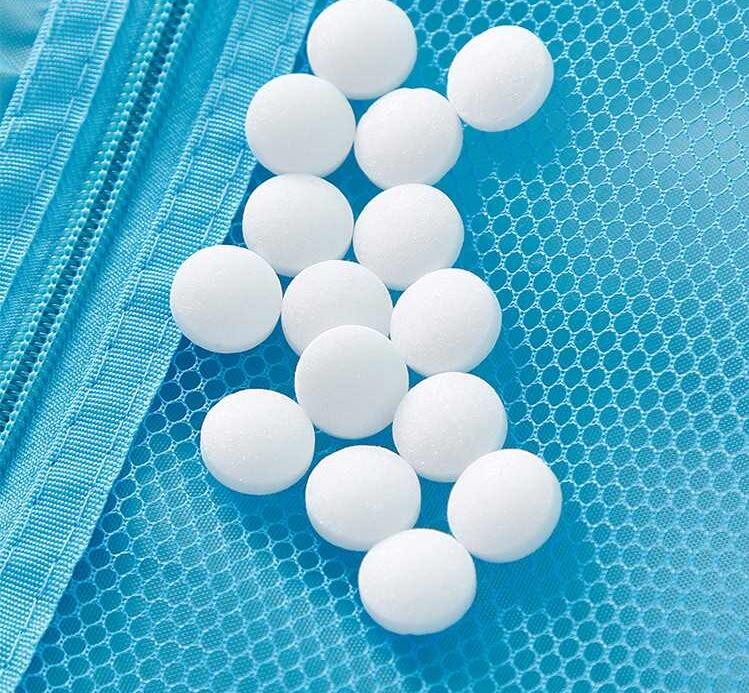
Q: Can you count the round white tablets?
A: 15